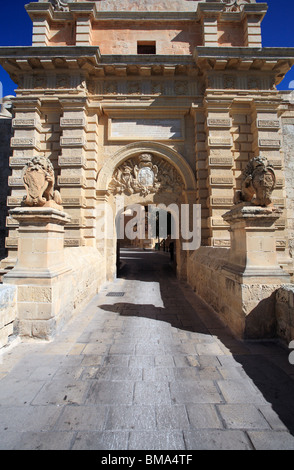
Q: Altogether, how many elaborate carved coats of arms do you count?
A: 3